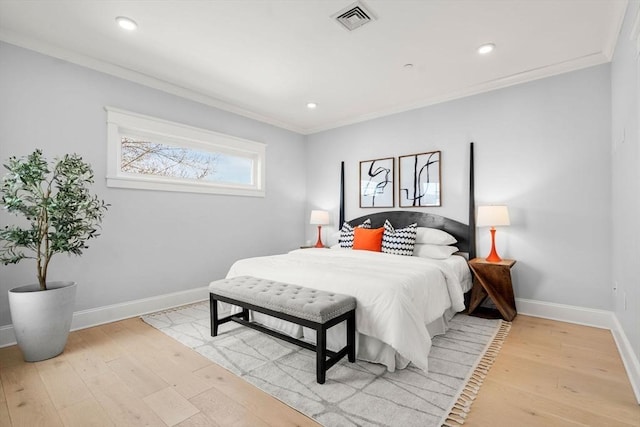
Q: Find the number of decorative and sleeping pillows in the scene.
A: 5